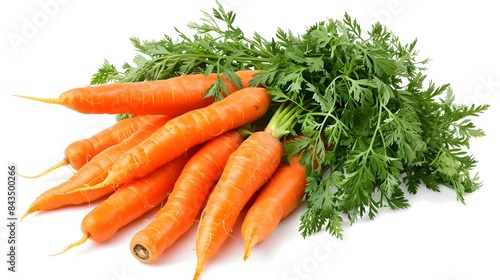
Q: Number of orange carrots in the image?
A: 8